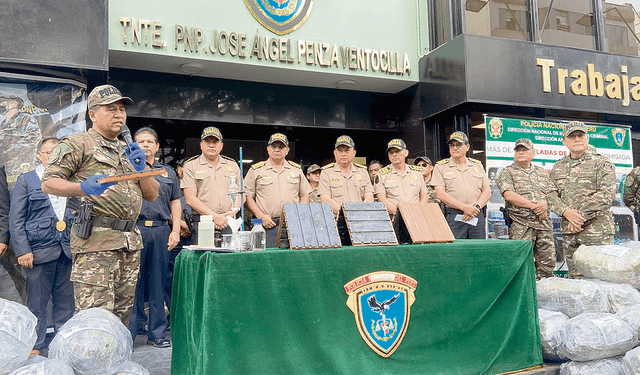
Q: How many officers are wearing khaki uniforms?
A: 5